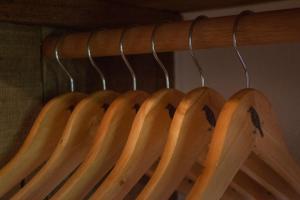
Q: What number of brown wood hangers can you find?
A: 6